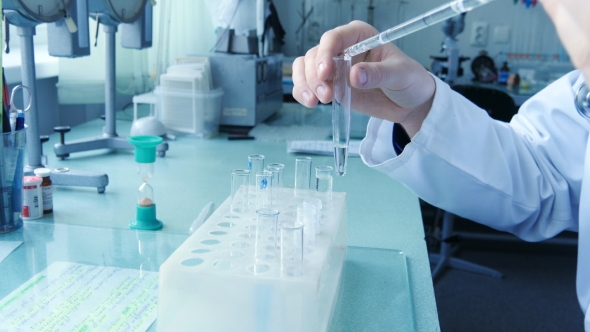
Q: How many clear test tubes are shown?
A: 10